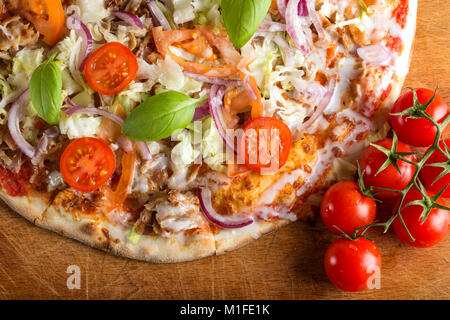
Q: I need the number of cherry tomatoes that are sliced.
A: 3